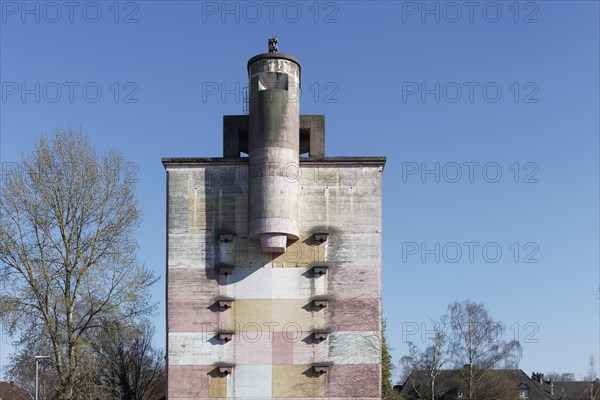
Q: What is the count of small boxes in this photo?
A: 10